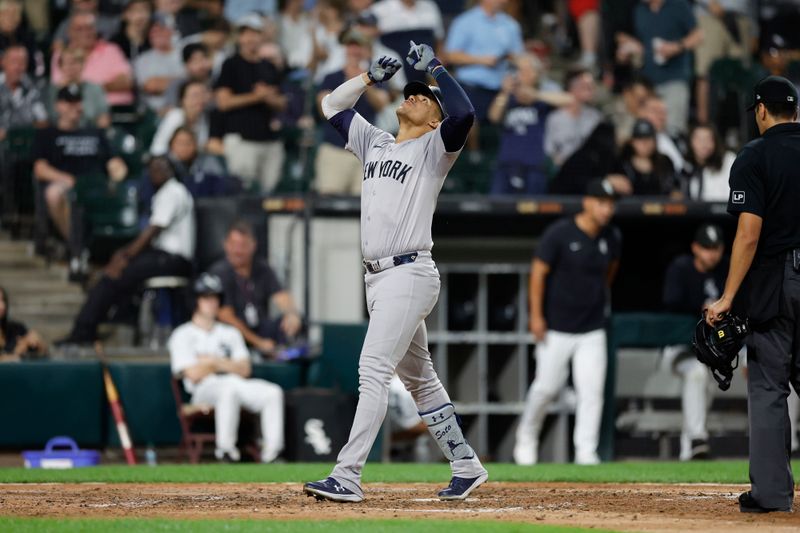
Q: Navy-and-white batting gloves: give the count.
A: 2